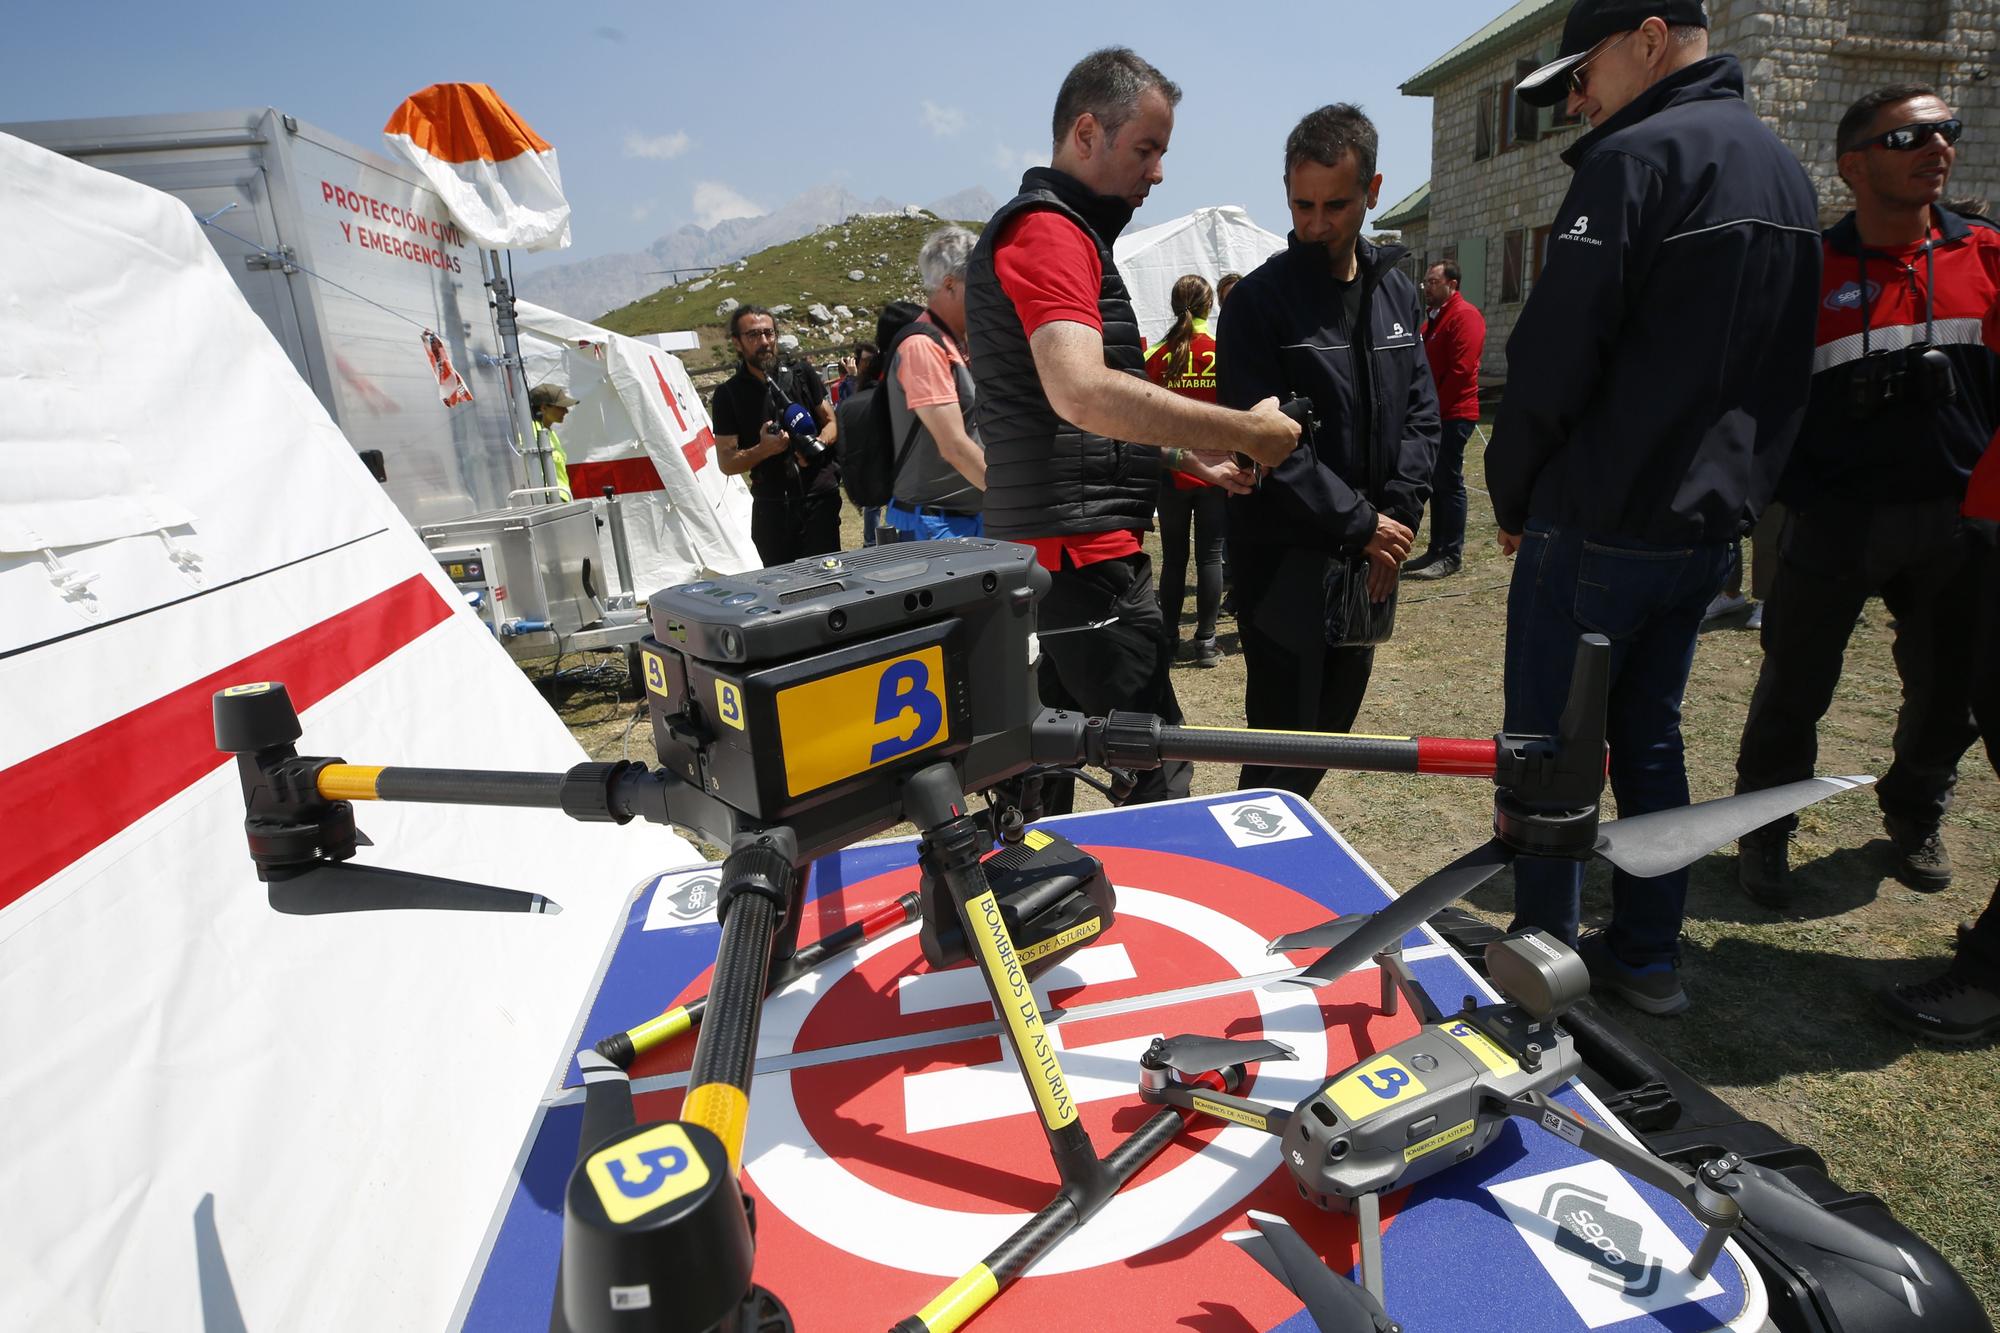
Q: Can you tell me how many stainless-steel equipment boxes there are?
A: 1